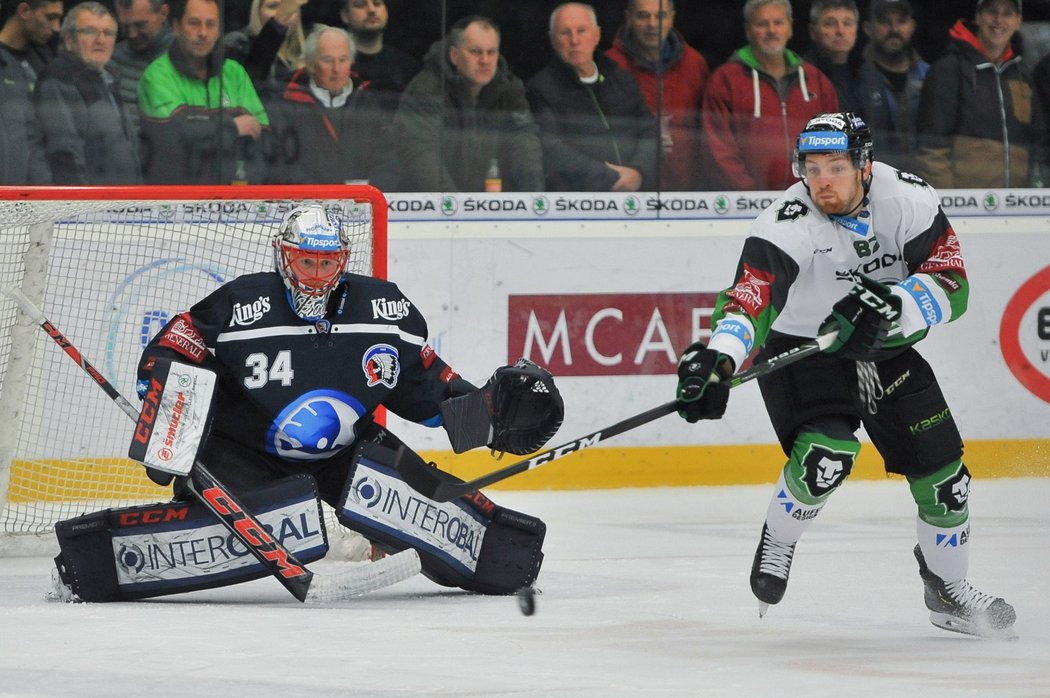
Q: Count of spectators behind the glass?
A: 14